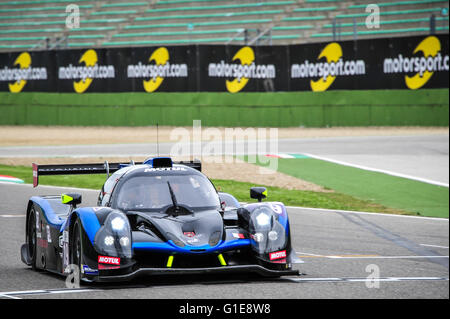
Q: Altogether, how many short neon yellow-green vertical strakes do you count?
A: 2